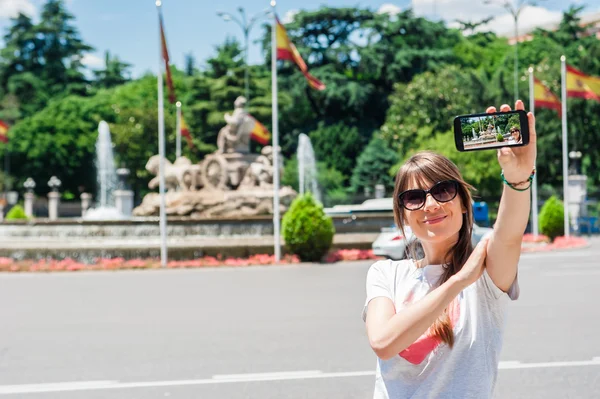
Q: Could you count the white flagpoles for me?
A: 5